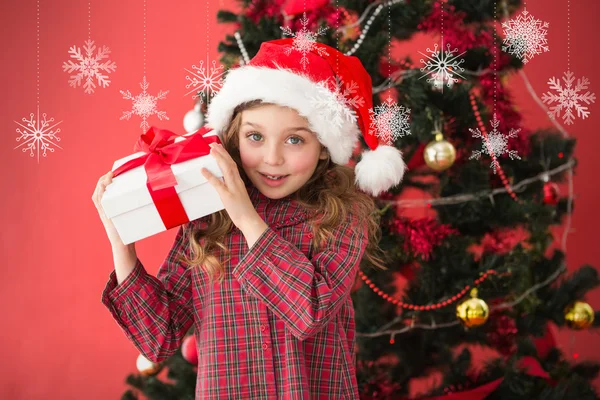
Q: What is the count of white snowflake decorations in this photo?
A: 11